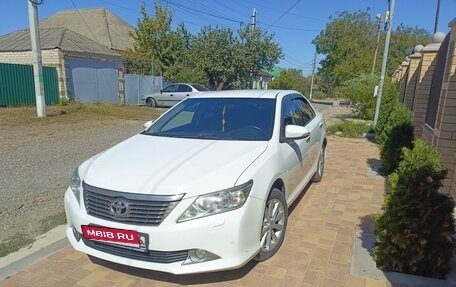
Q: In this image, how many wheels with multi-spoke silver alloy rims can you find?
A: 2